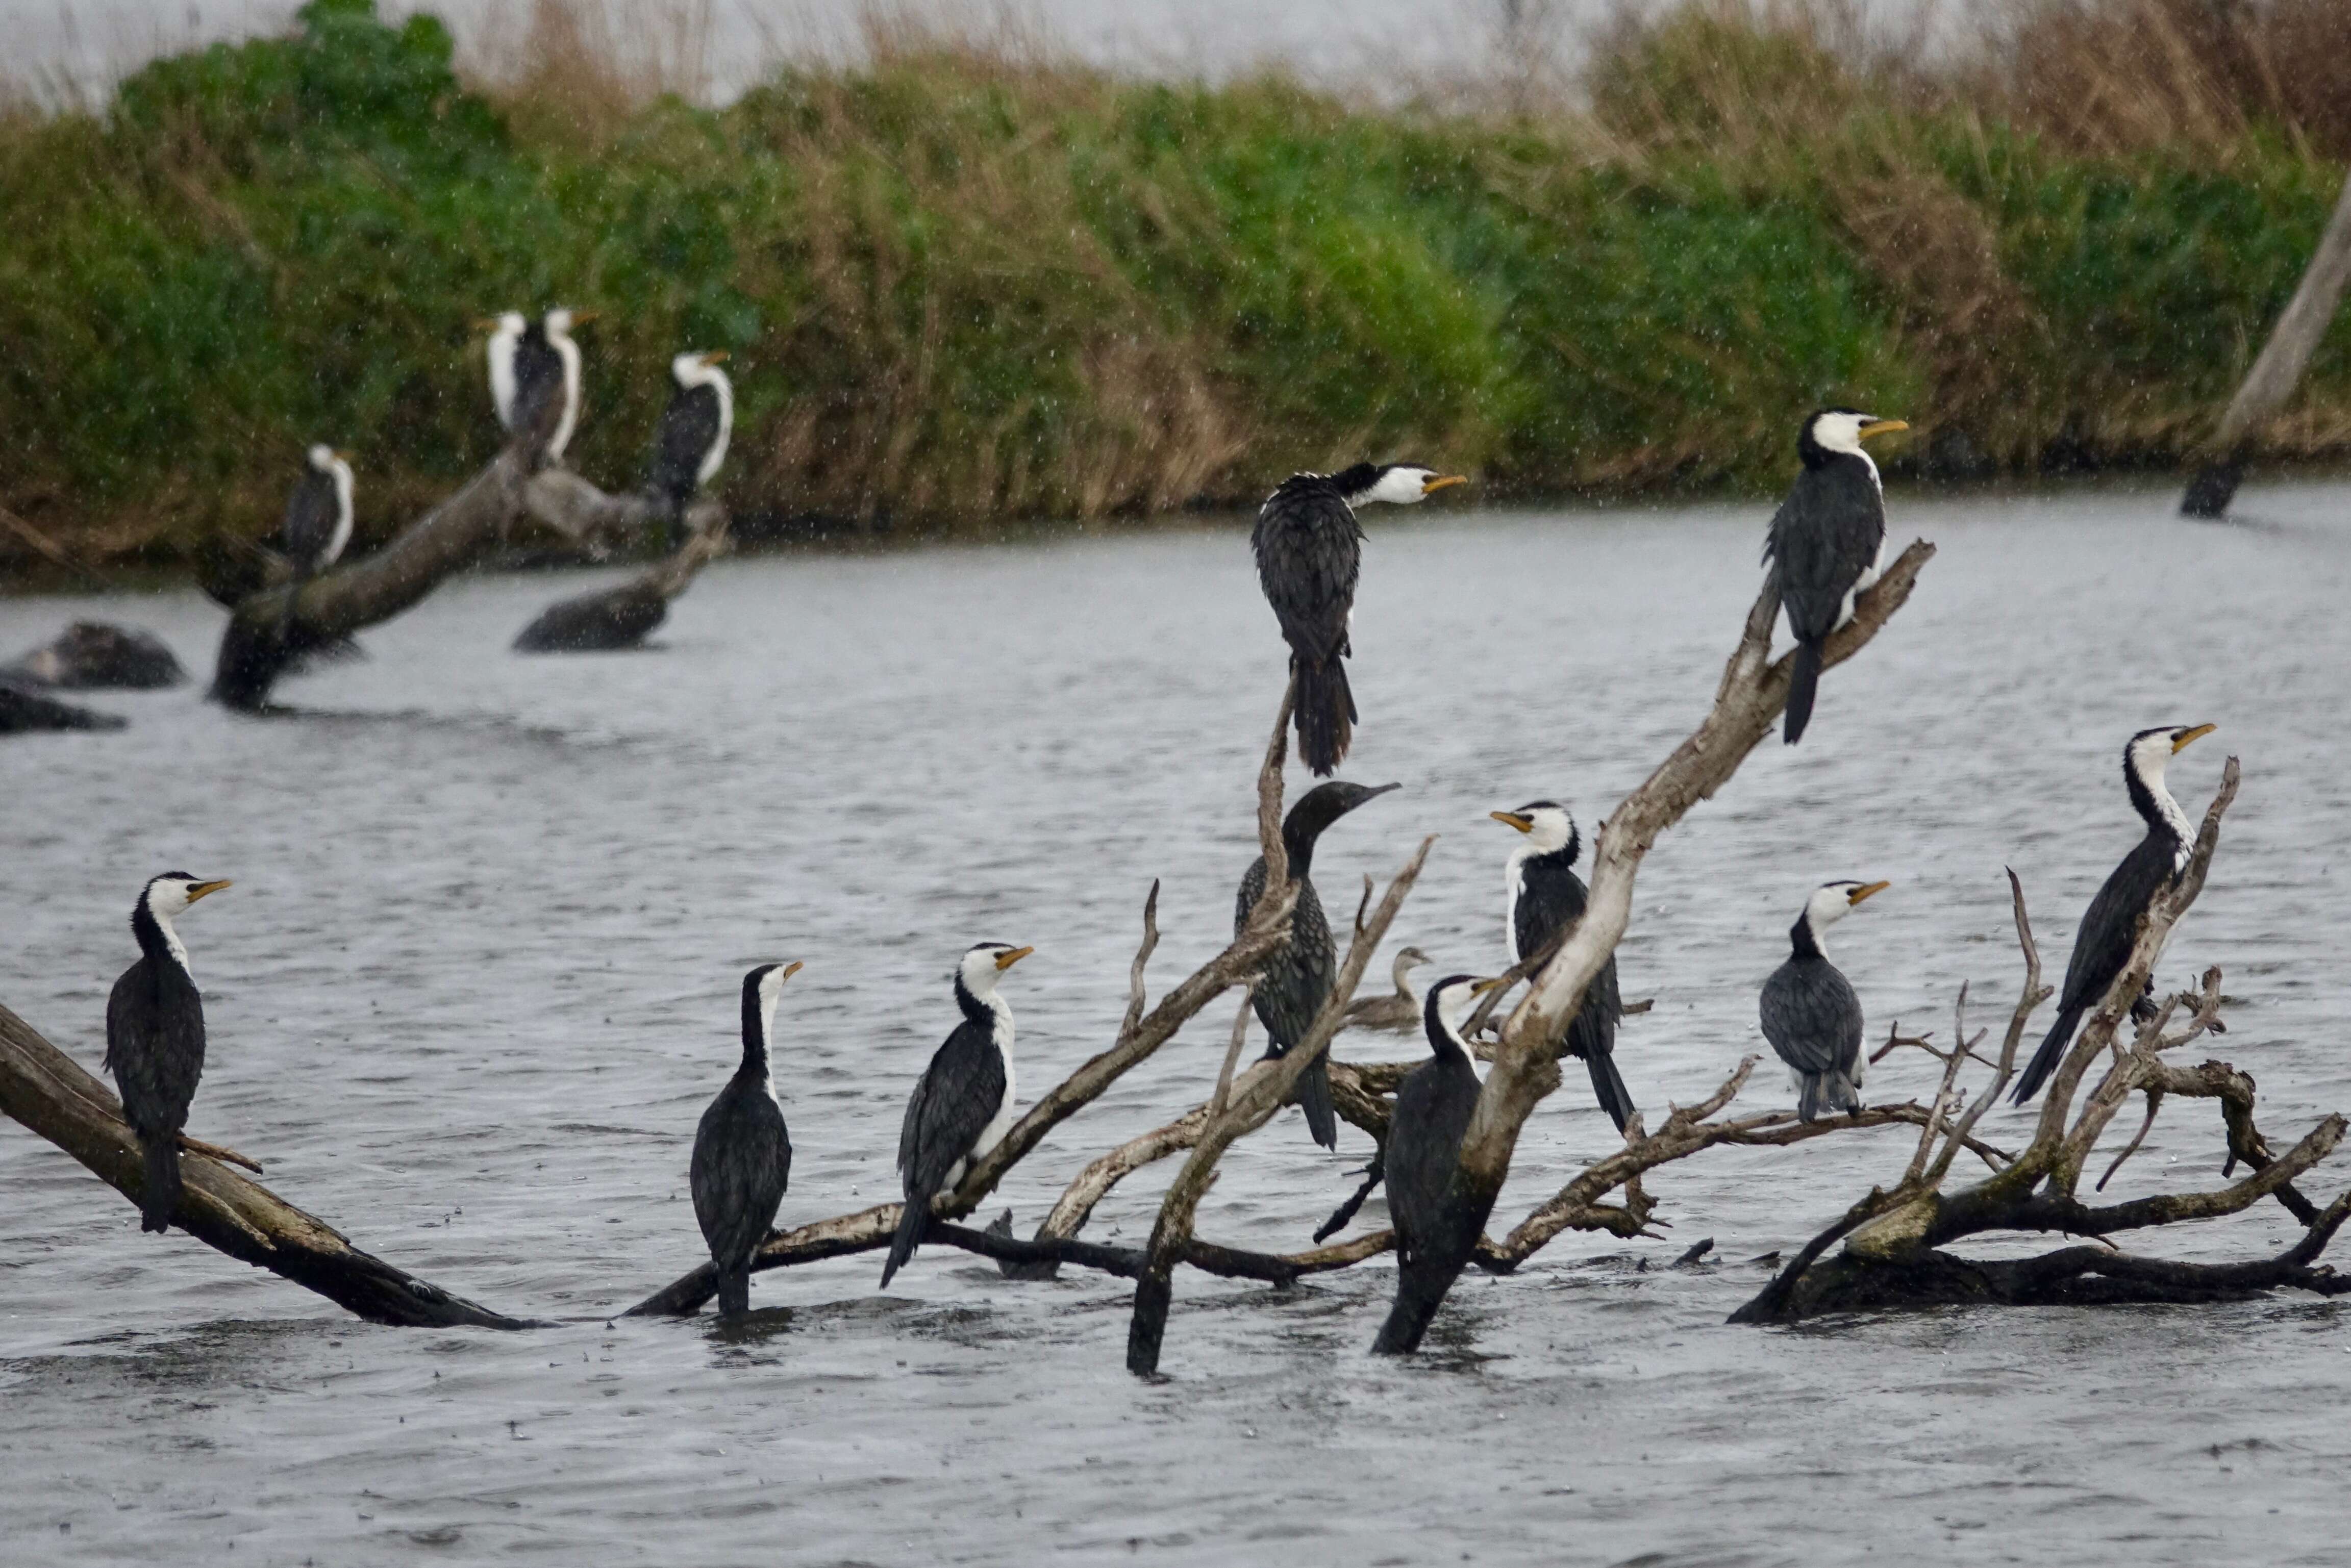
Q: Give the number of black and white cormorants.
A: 13